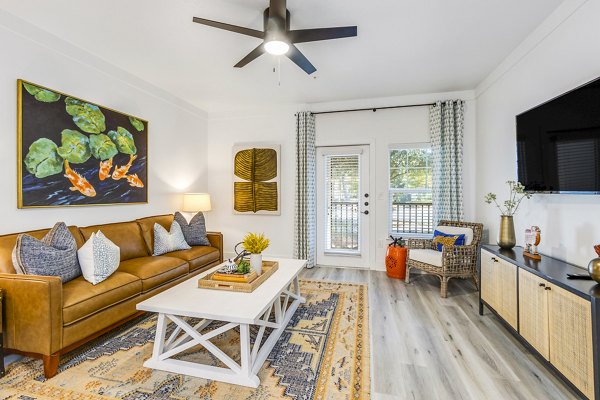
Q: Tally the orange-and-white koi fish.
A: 4